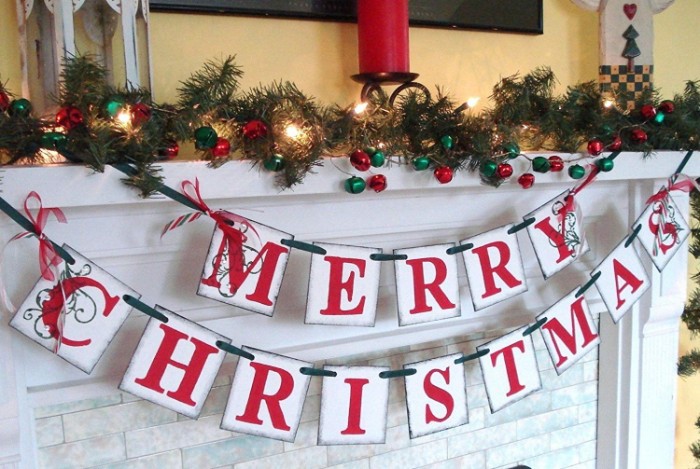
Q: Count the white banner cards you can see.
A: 14